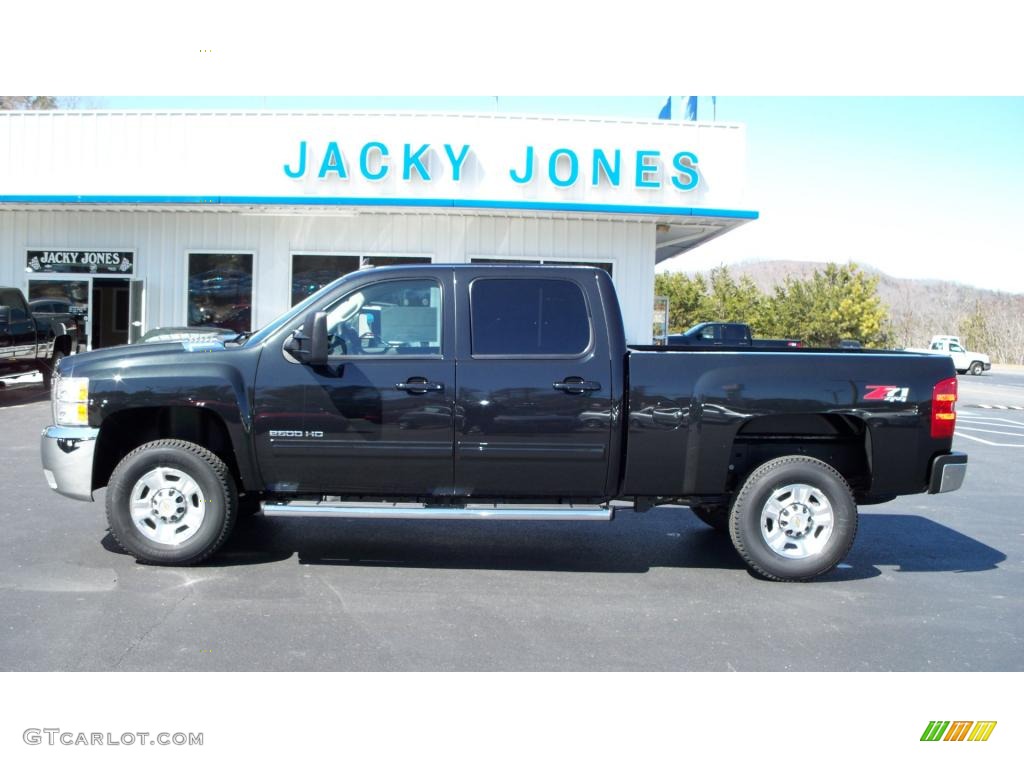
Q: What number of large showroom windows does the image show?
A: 3